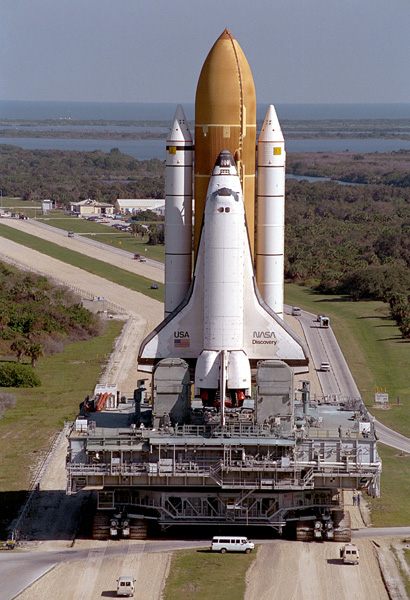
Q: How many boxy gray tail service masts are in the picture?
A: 2